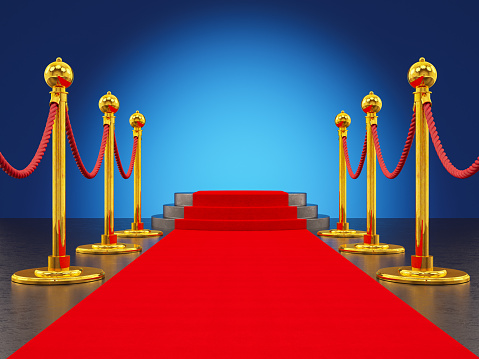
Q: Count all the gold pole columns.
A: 6